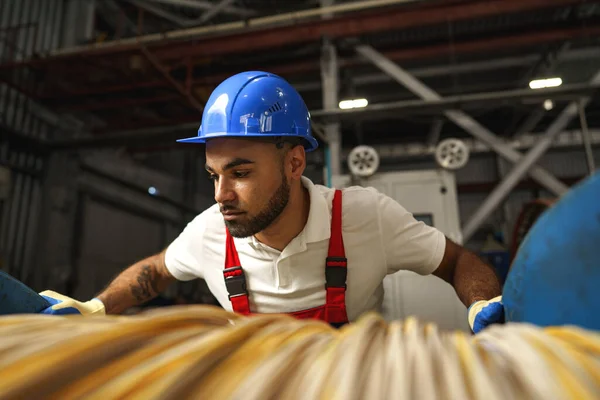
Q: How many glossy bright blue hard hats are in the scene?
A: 1